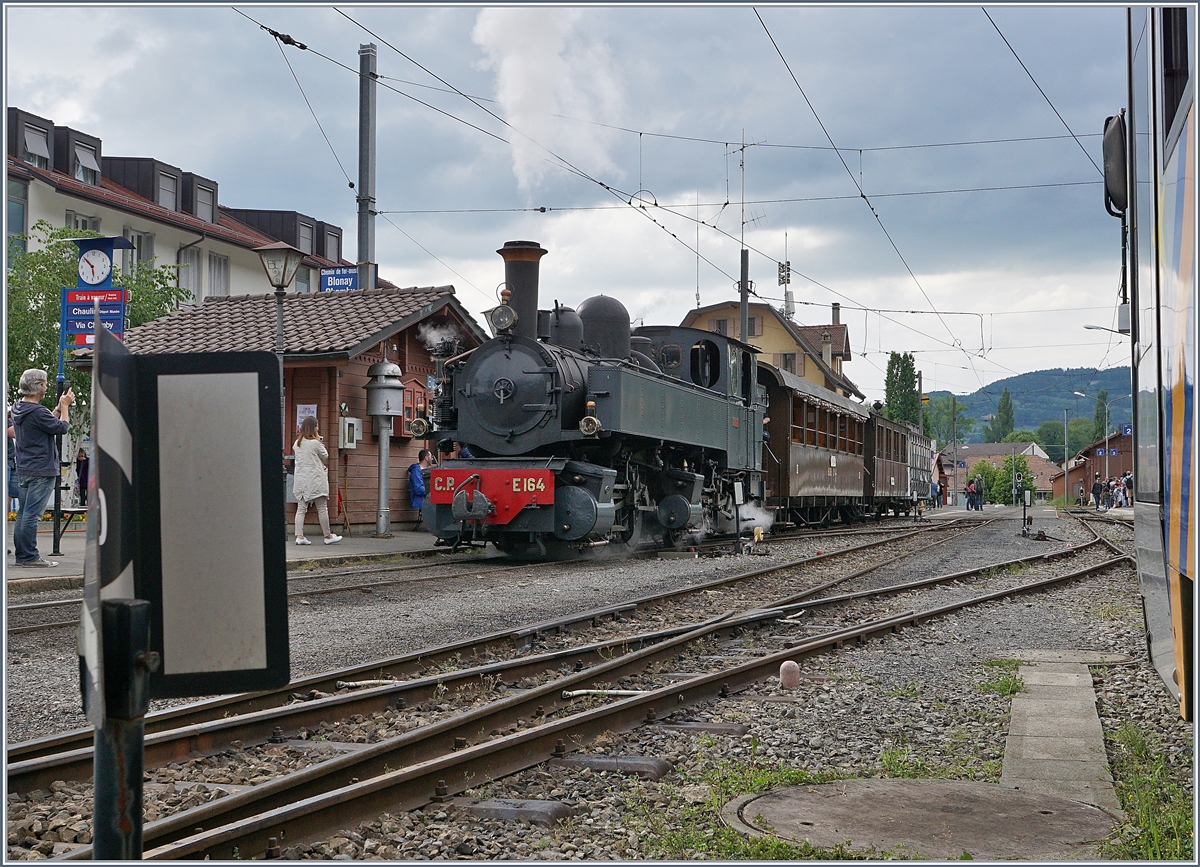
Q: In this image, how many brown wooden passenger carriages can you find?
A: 2